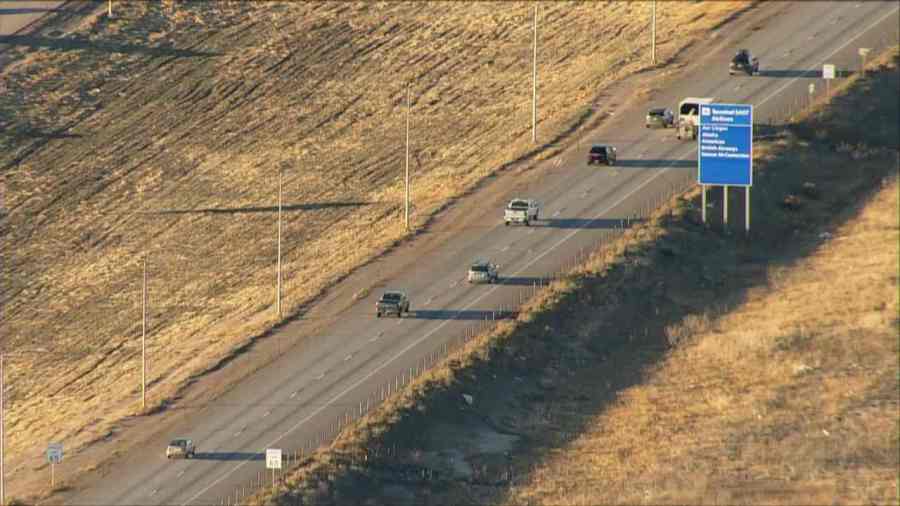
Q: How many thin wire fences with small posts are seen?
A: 1